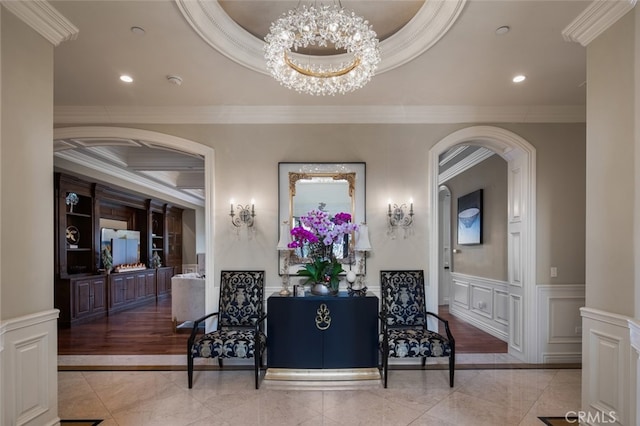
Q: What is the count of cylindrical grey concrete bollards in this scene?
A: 0